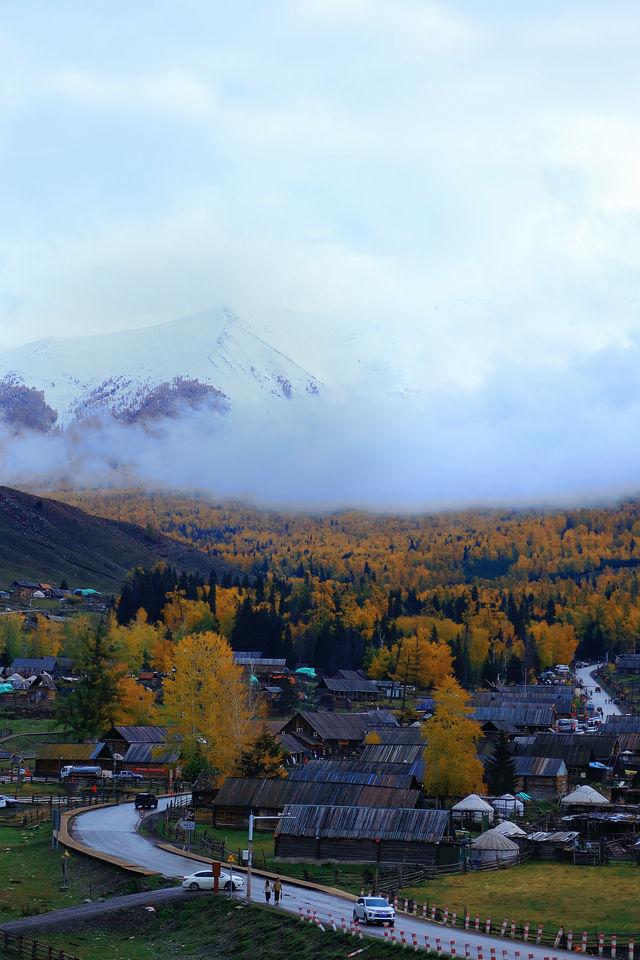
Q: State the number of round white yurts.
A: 5